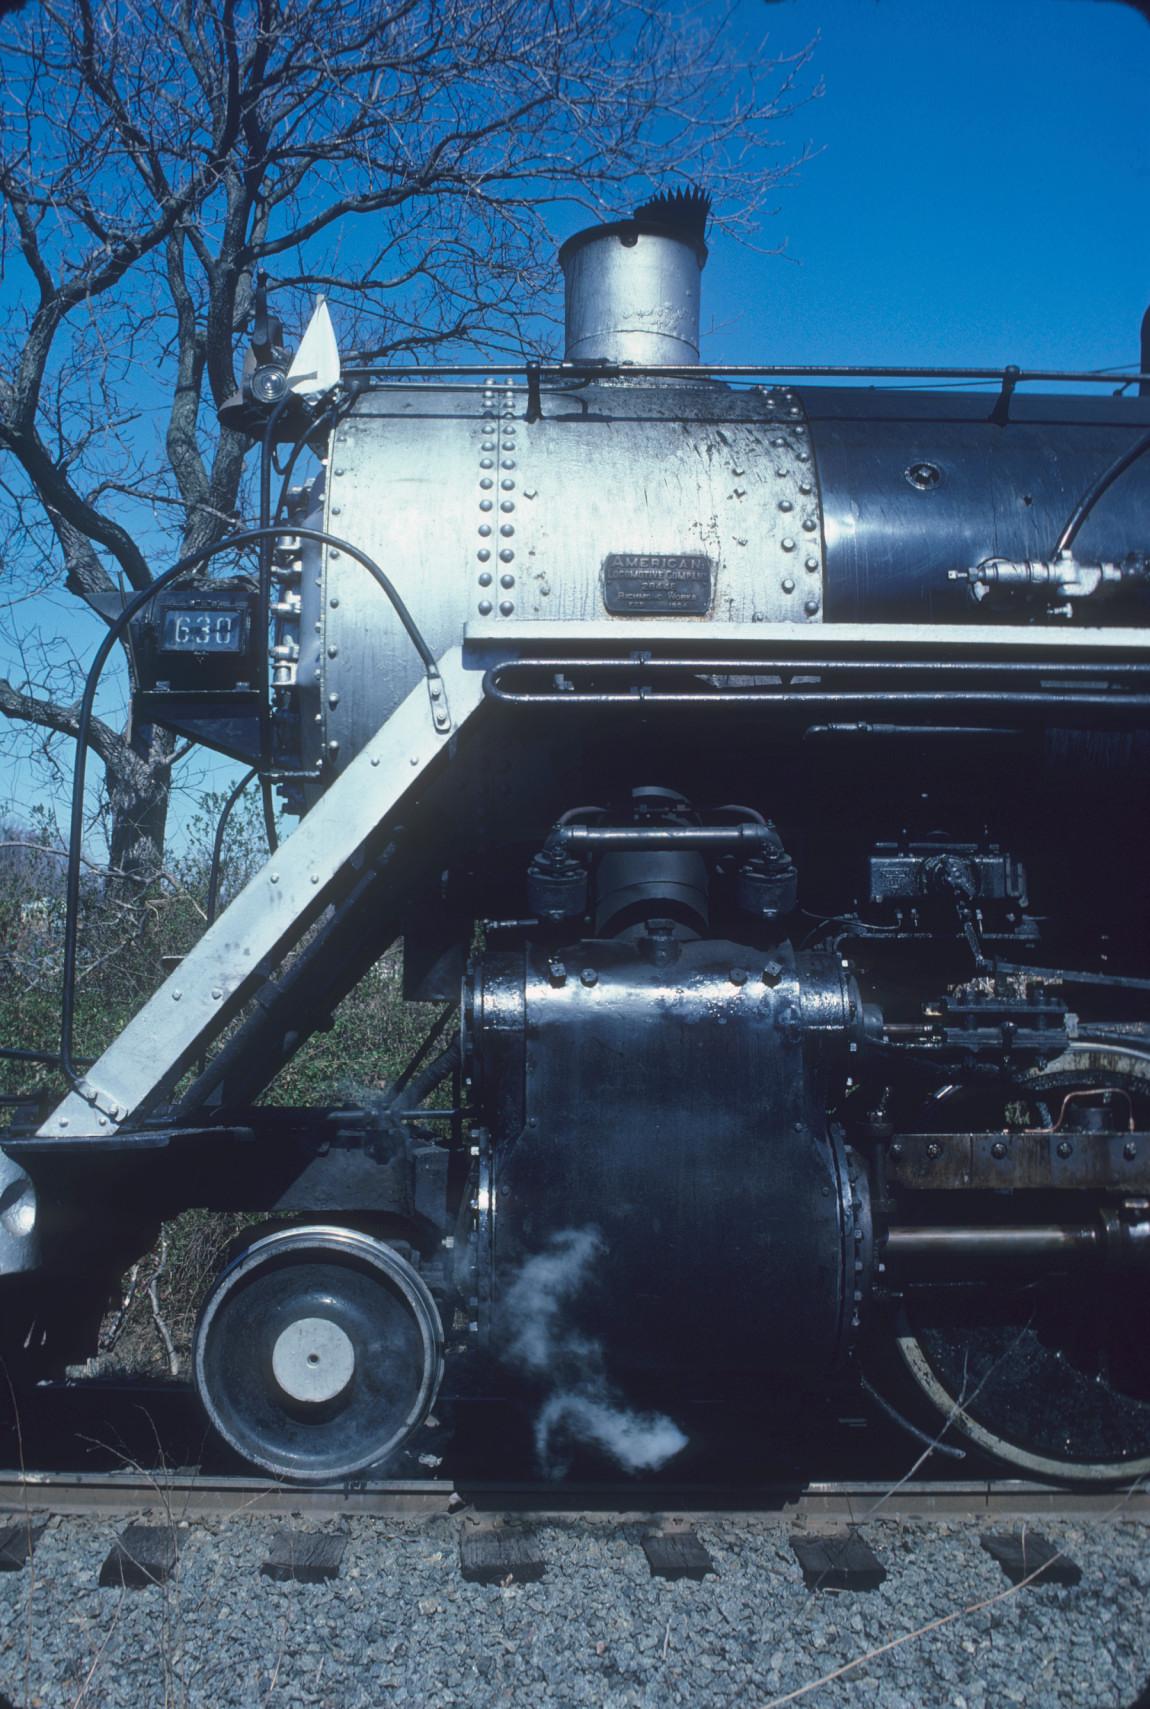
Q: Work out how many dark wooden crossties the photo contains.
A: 7